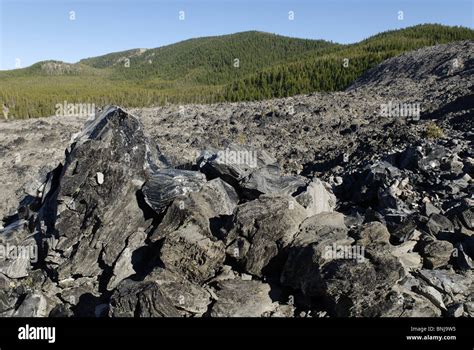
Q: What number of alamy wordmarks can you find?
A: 6